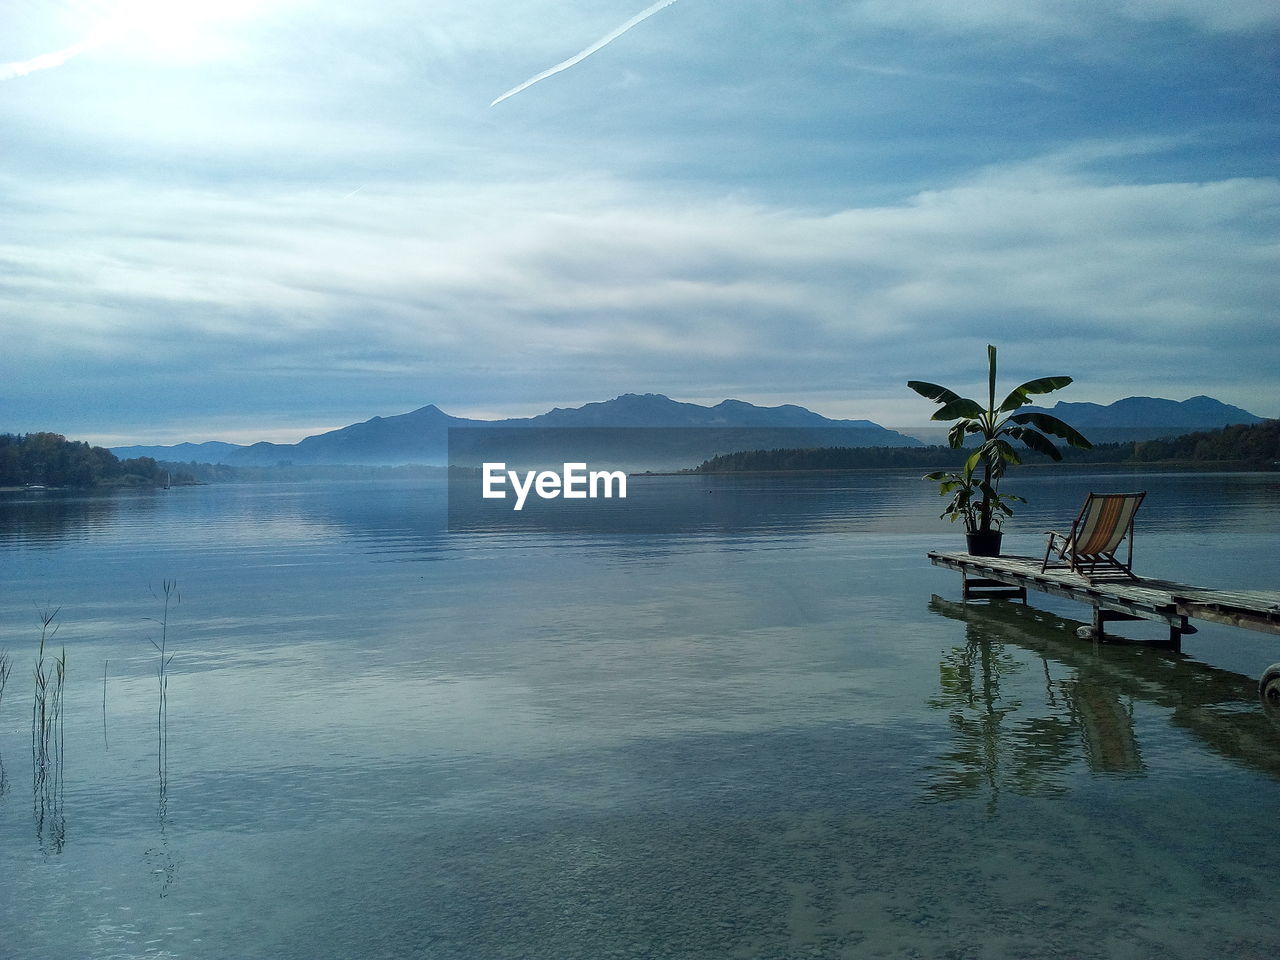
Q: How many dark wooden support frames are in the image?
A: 2